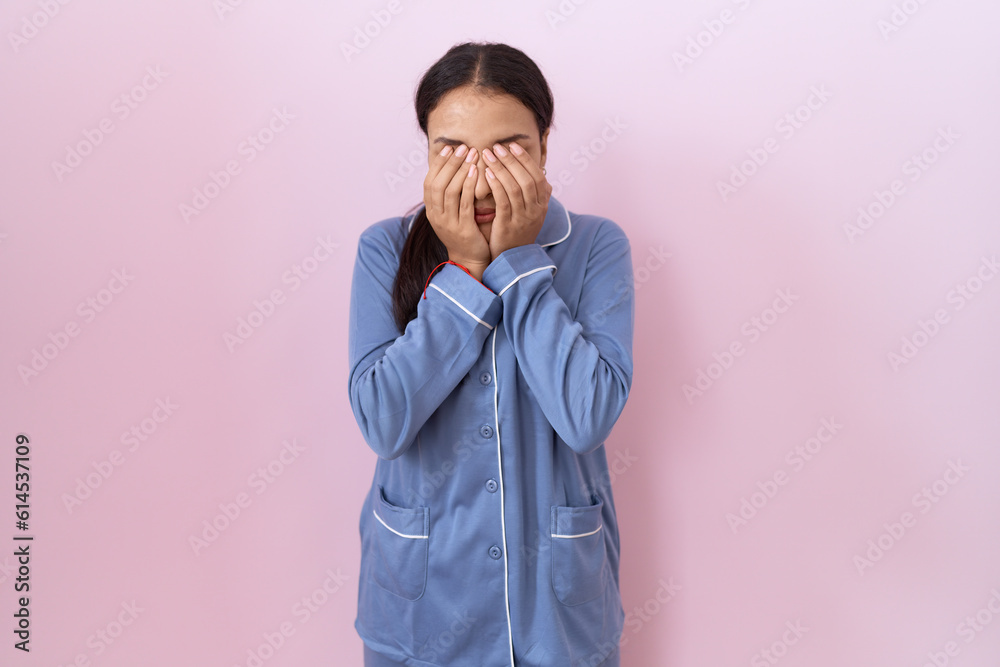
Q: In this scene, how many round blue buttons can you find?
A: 4